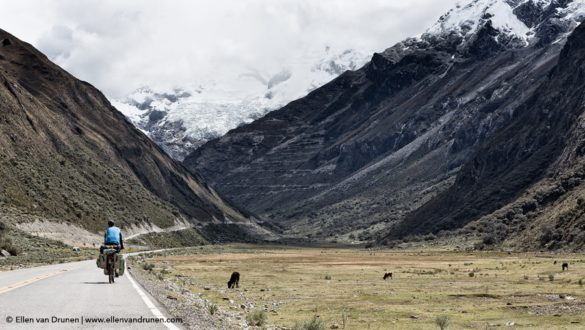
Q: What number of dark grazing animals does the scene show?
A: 3